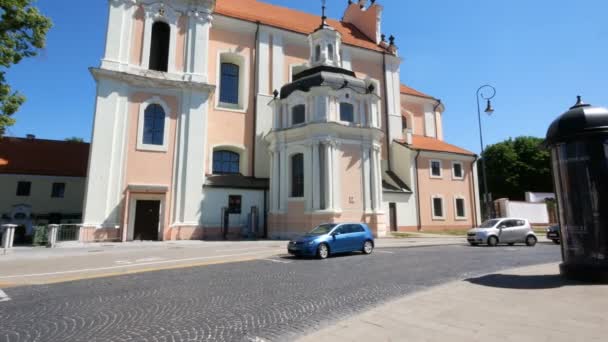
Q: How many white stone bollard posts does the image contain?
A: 2